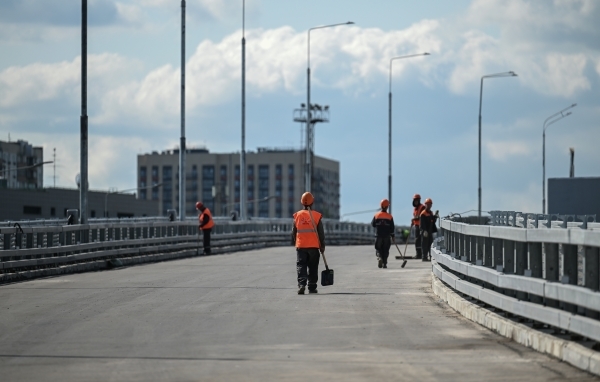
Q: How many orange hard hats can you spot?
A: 5